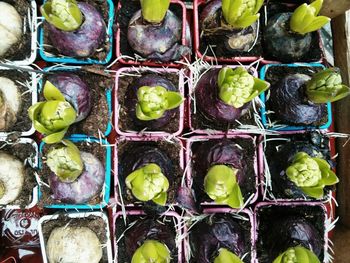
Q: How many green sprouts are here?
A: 15